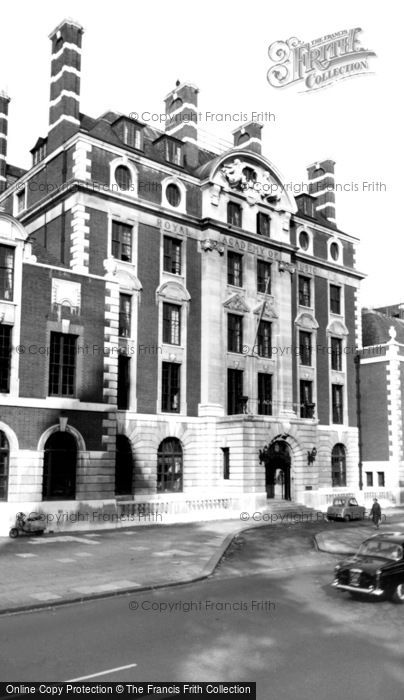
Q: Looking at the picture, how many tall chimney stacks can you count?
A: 5